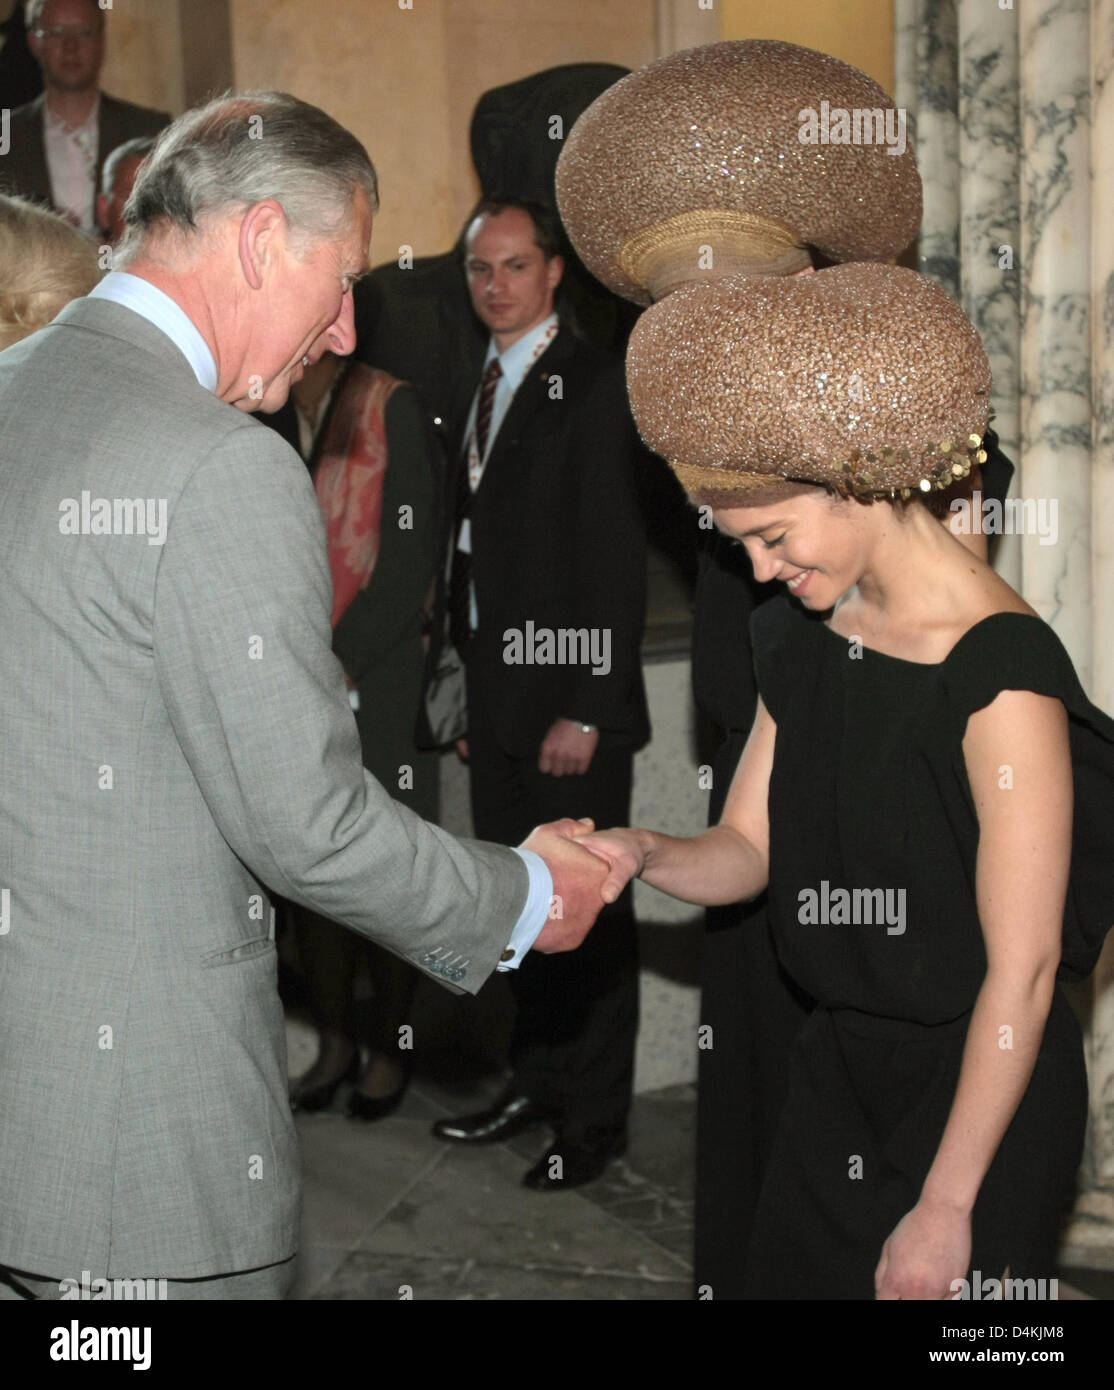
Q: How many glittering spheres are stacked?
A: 2